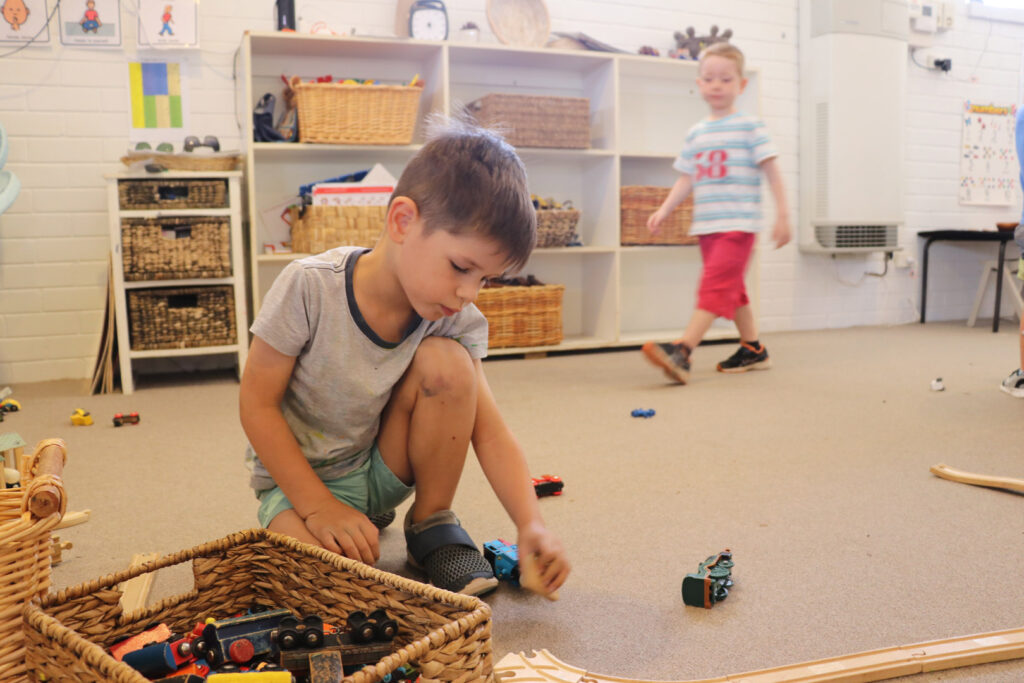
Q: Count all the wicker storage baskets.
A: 11